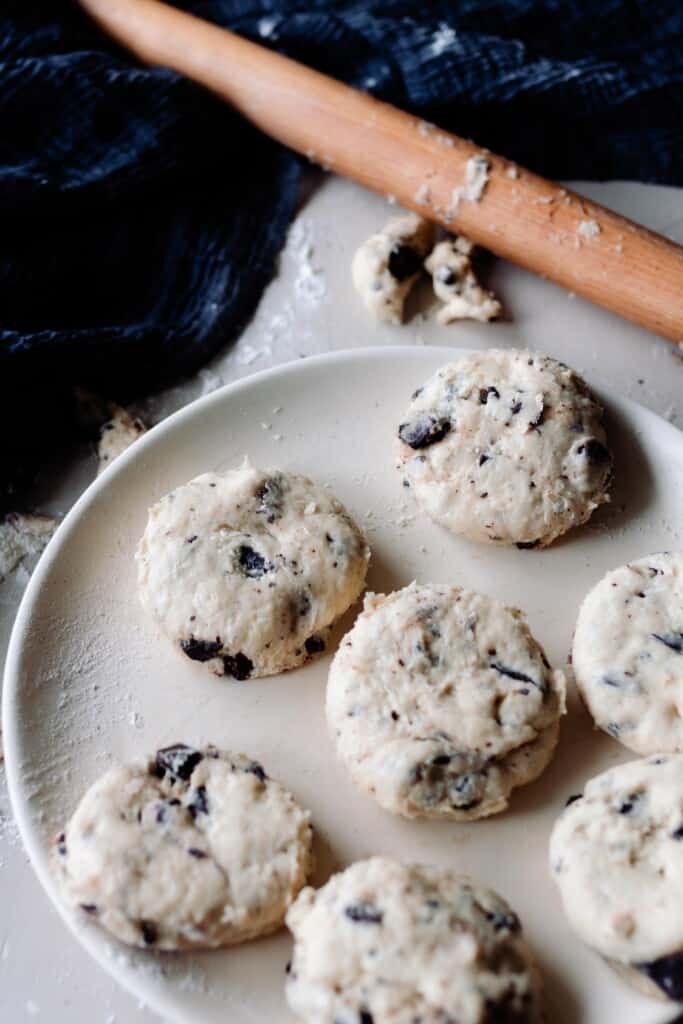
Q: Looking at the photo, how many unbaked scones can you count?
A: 7